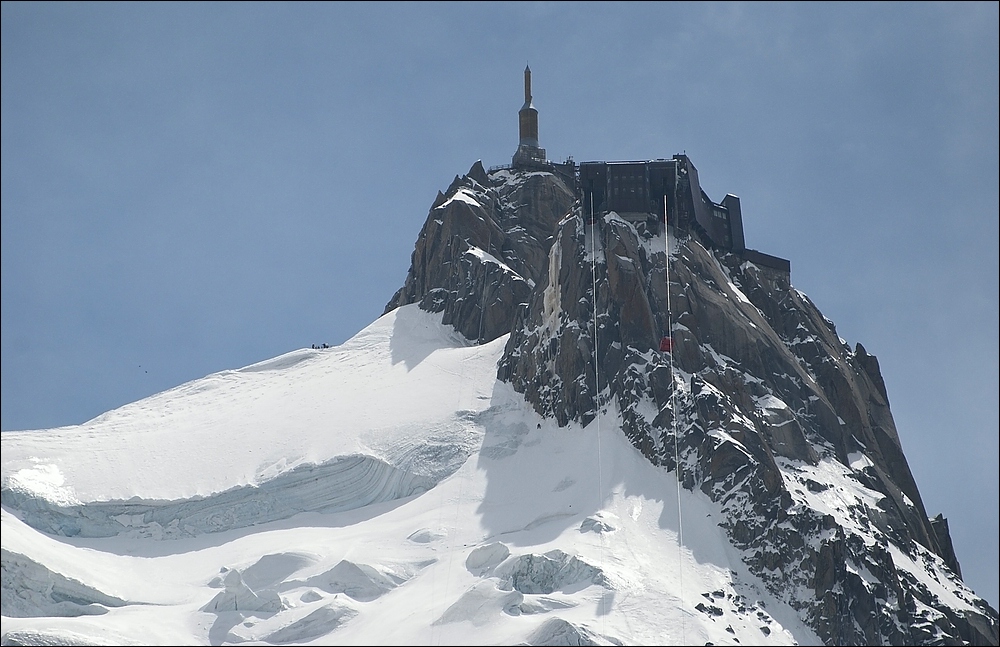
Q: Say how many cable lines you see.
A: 2